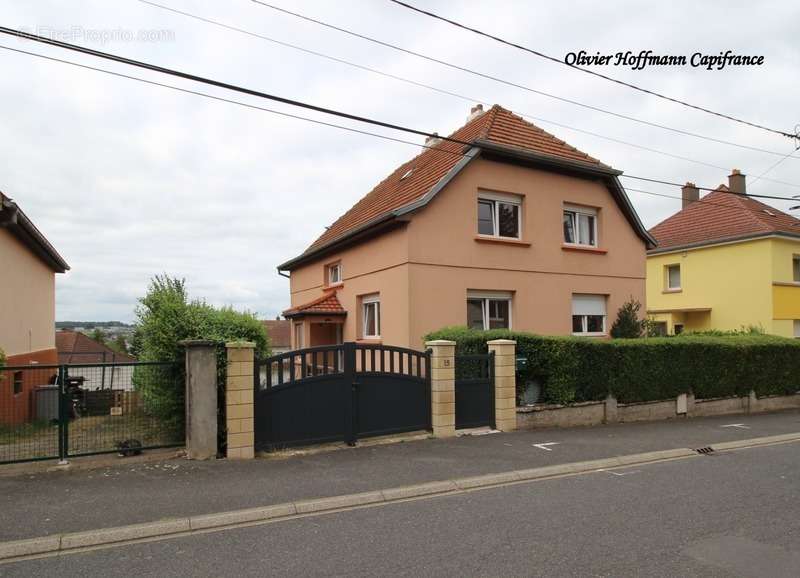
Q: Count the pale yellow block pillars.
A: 3